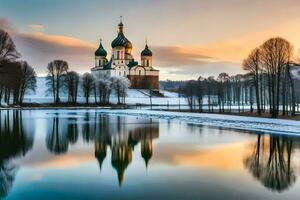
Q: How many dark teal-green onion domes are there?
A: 3